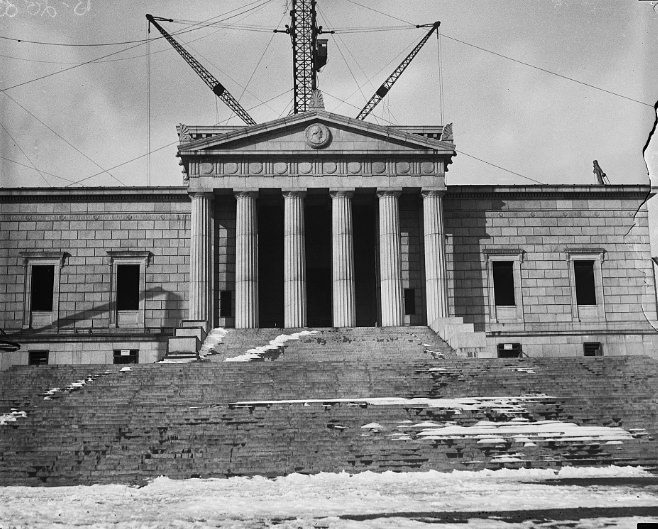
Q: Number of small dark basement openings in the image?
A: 4